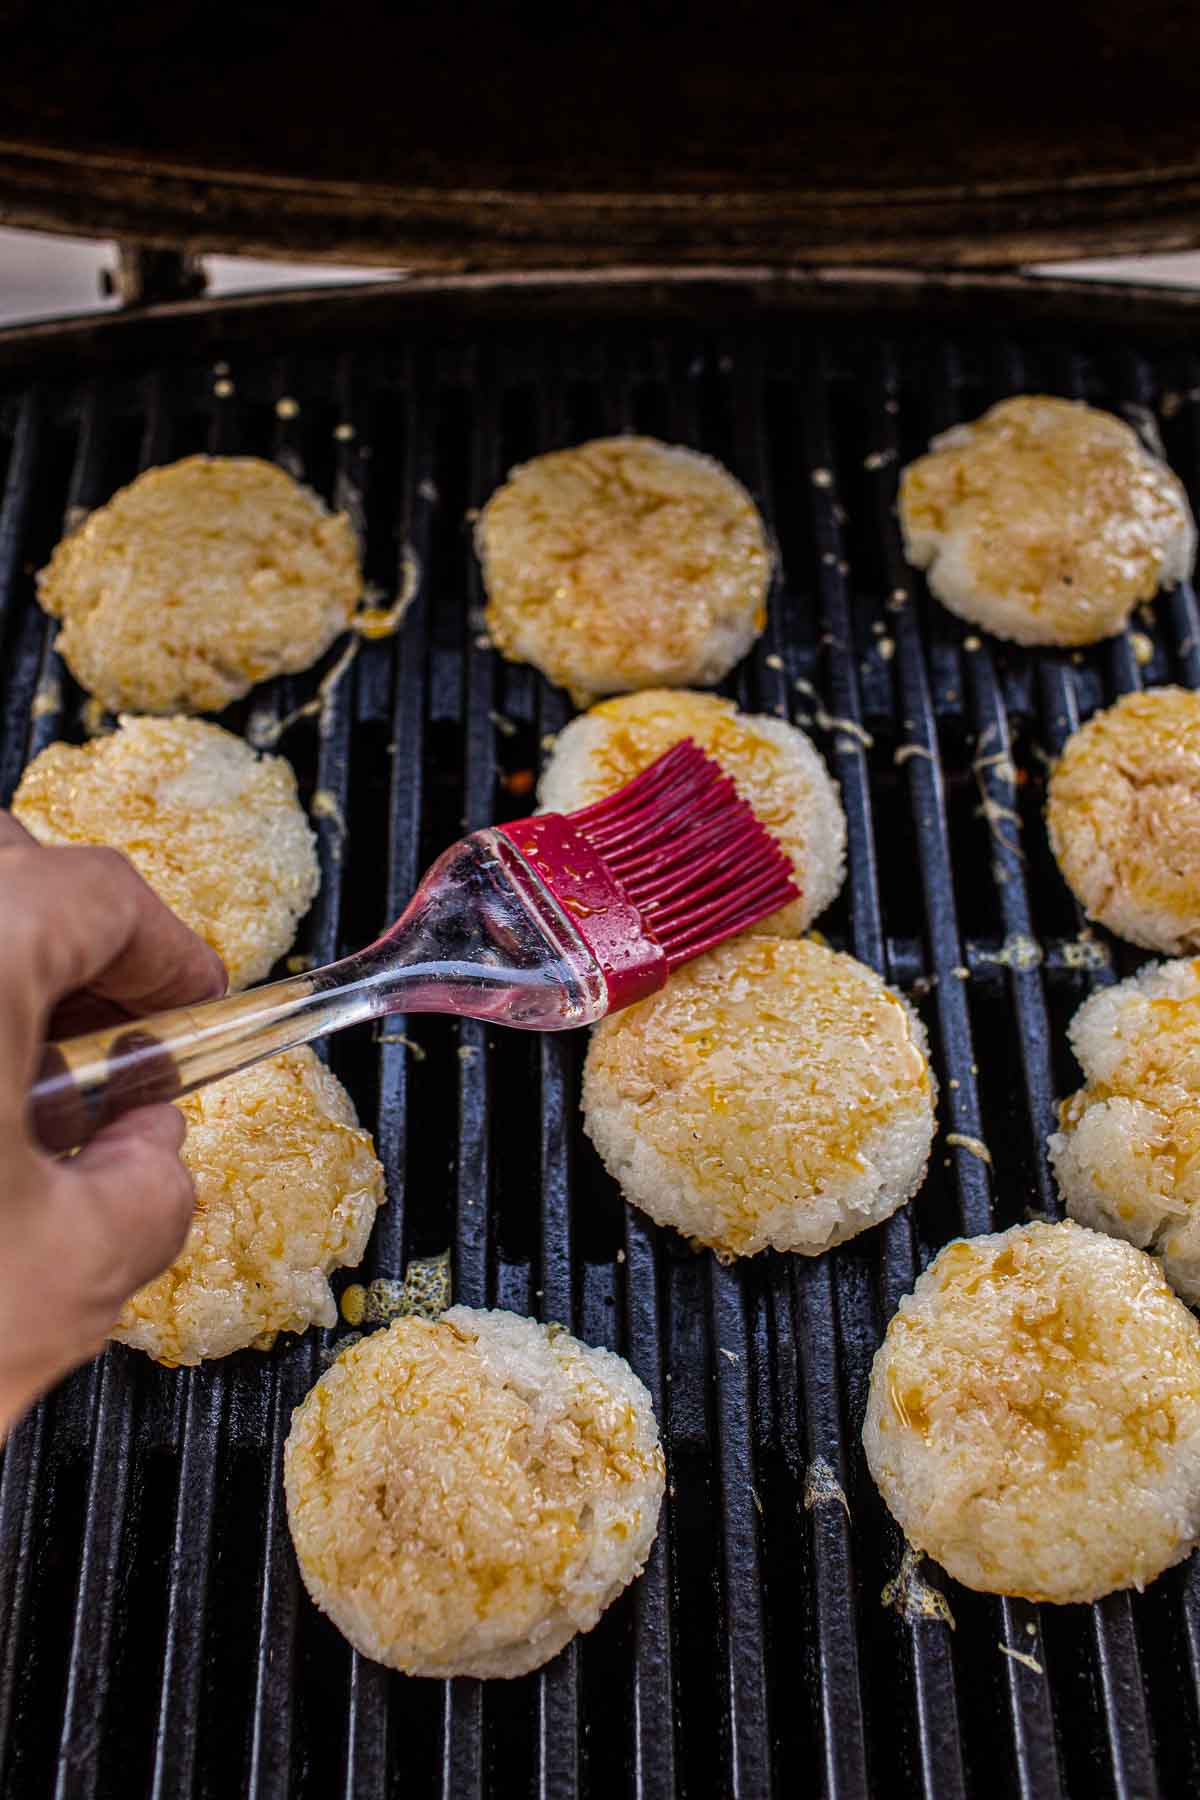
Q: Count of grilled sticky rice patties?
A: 11